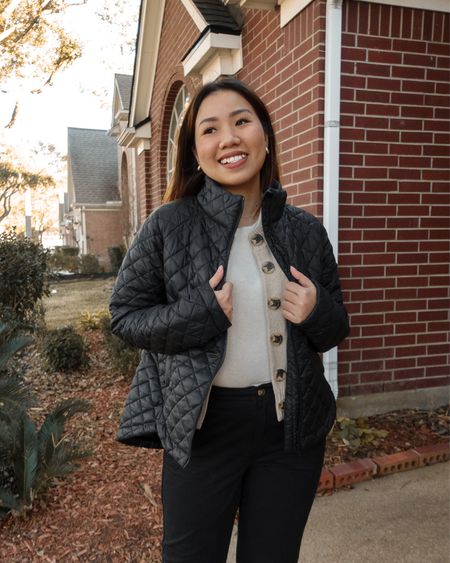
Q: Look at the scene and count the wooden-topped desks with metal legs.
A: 0